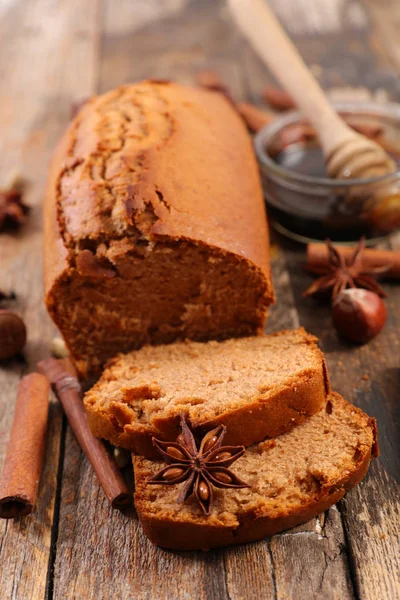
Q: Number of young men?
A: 0